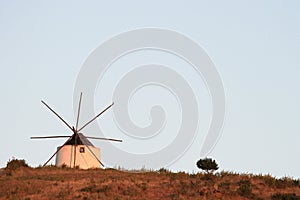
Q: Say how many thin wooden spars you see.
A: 8